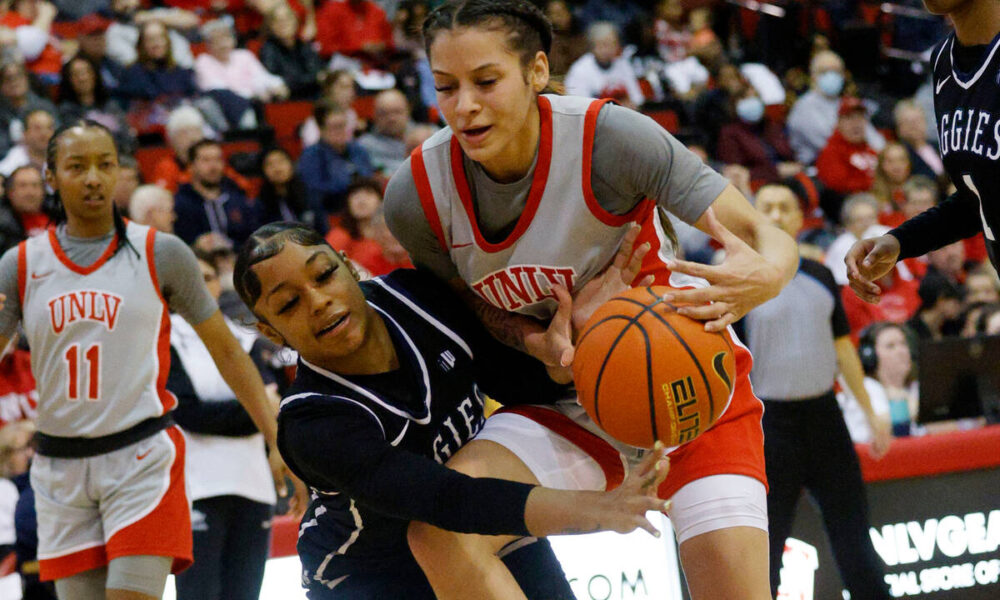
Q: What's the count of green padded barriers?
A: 0